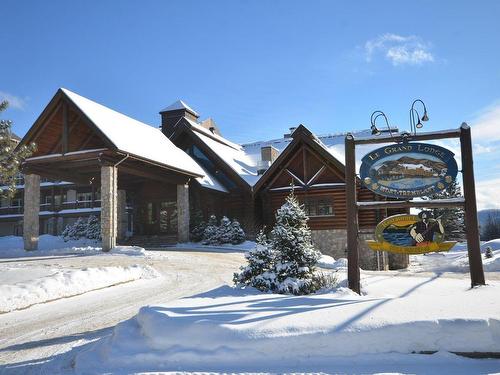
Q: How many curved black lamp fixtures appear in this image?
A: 4